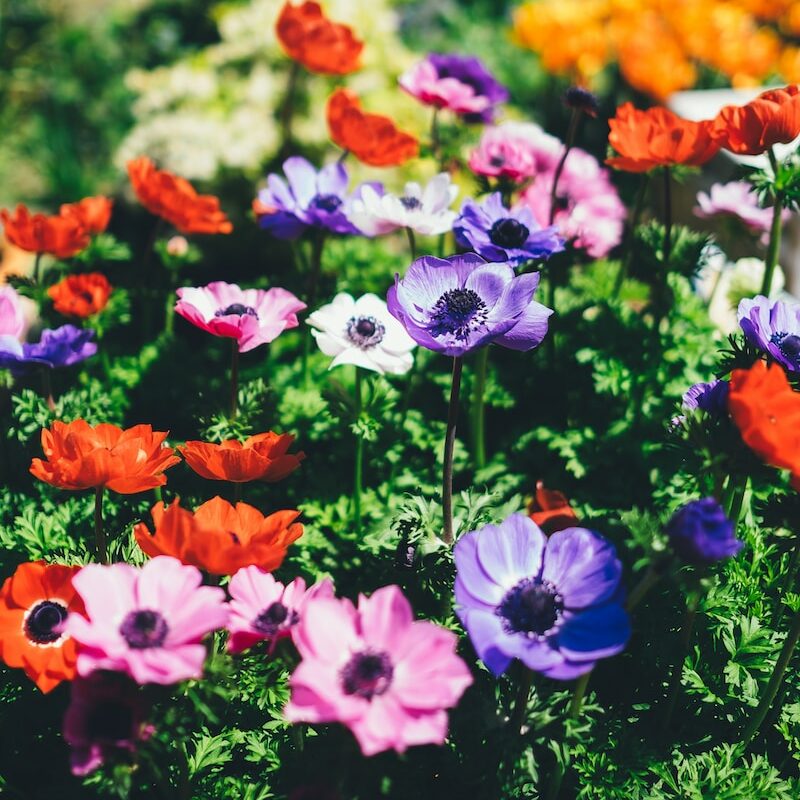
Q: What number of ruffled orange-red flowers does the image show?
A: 14